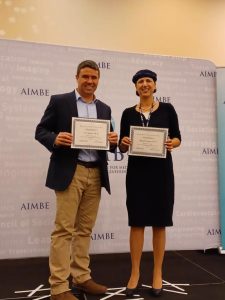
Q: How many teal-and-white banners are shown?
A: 1